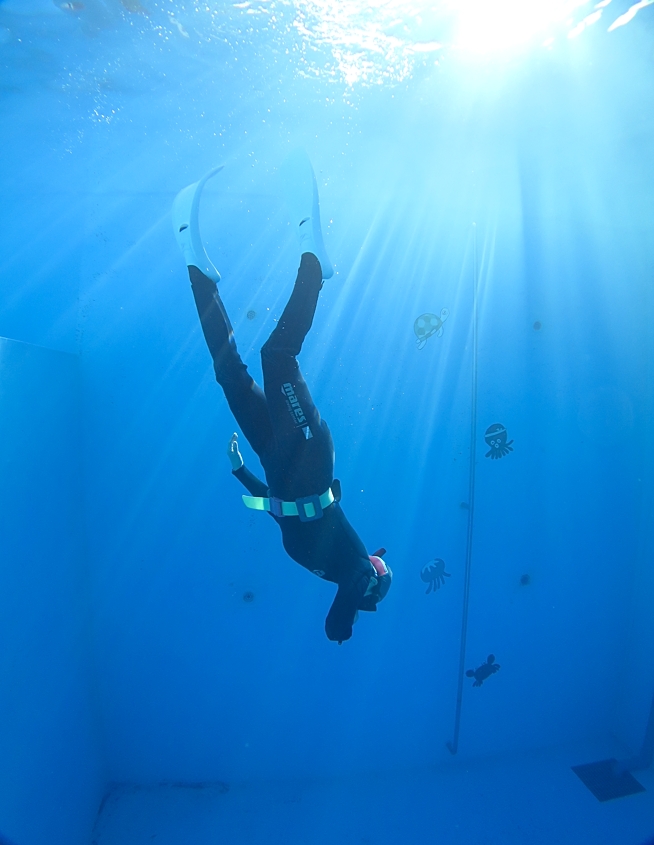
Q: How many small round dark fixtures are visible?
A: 4